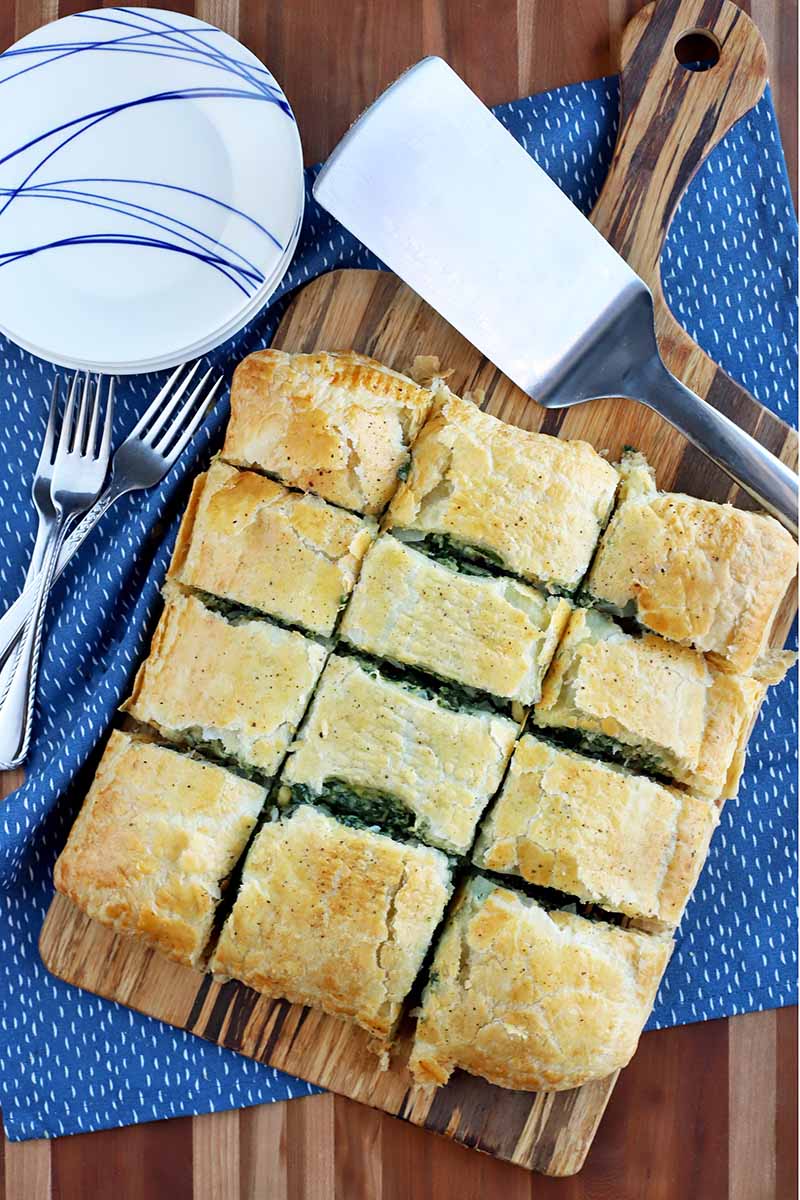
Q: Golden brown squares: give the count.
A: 12